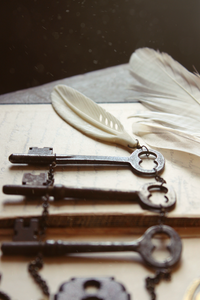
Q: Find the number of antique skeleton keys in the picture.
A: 3